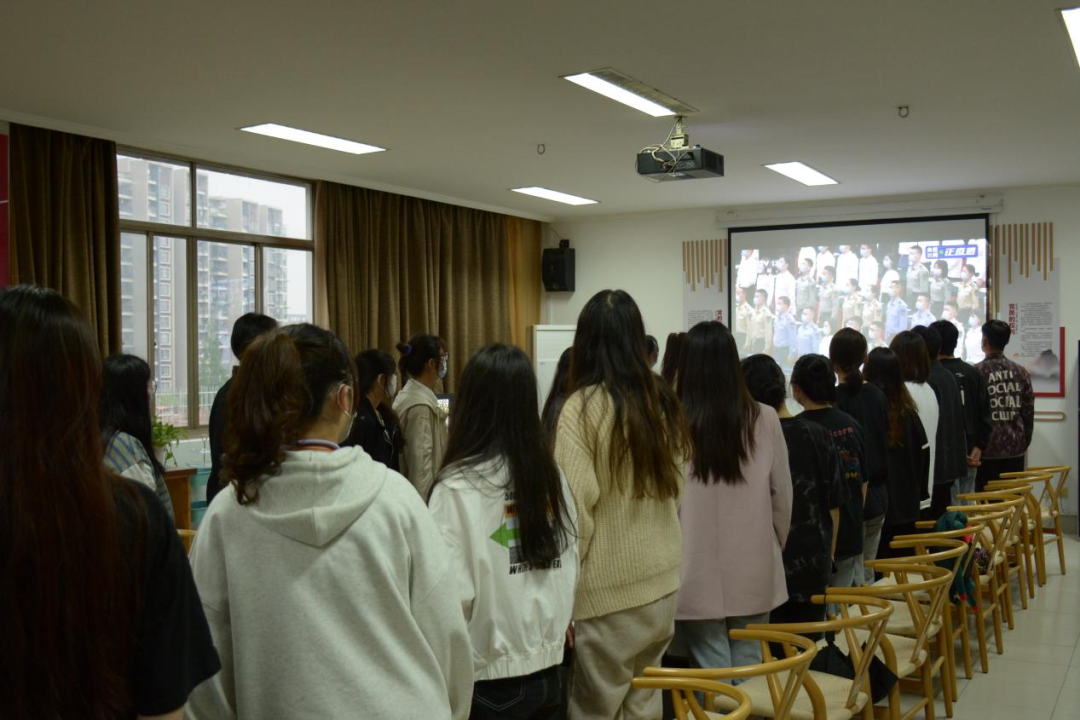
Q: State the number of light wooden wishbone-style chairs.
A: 11